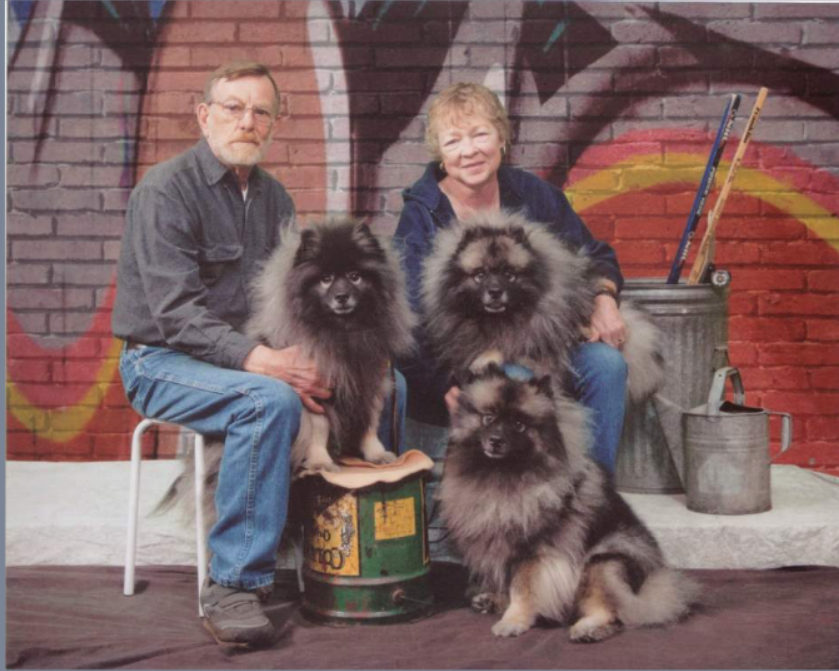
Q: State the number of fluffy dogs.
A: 3